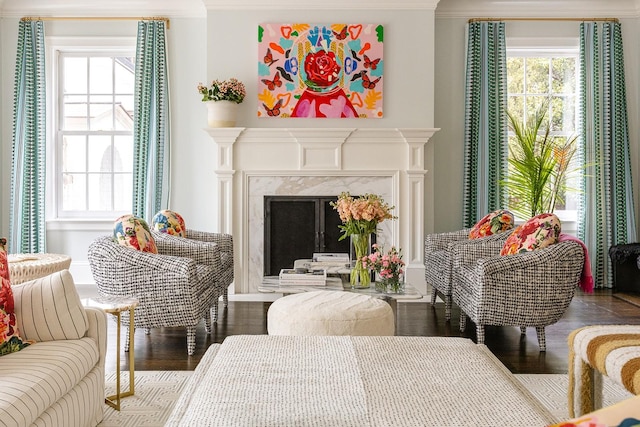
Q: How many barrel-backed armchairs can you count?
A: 4